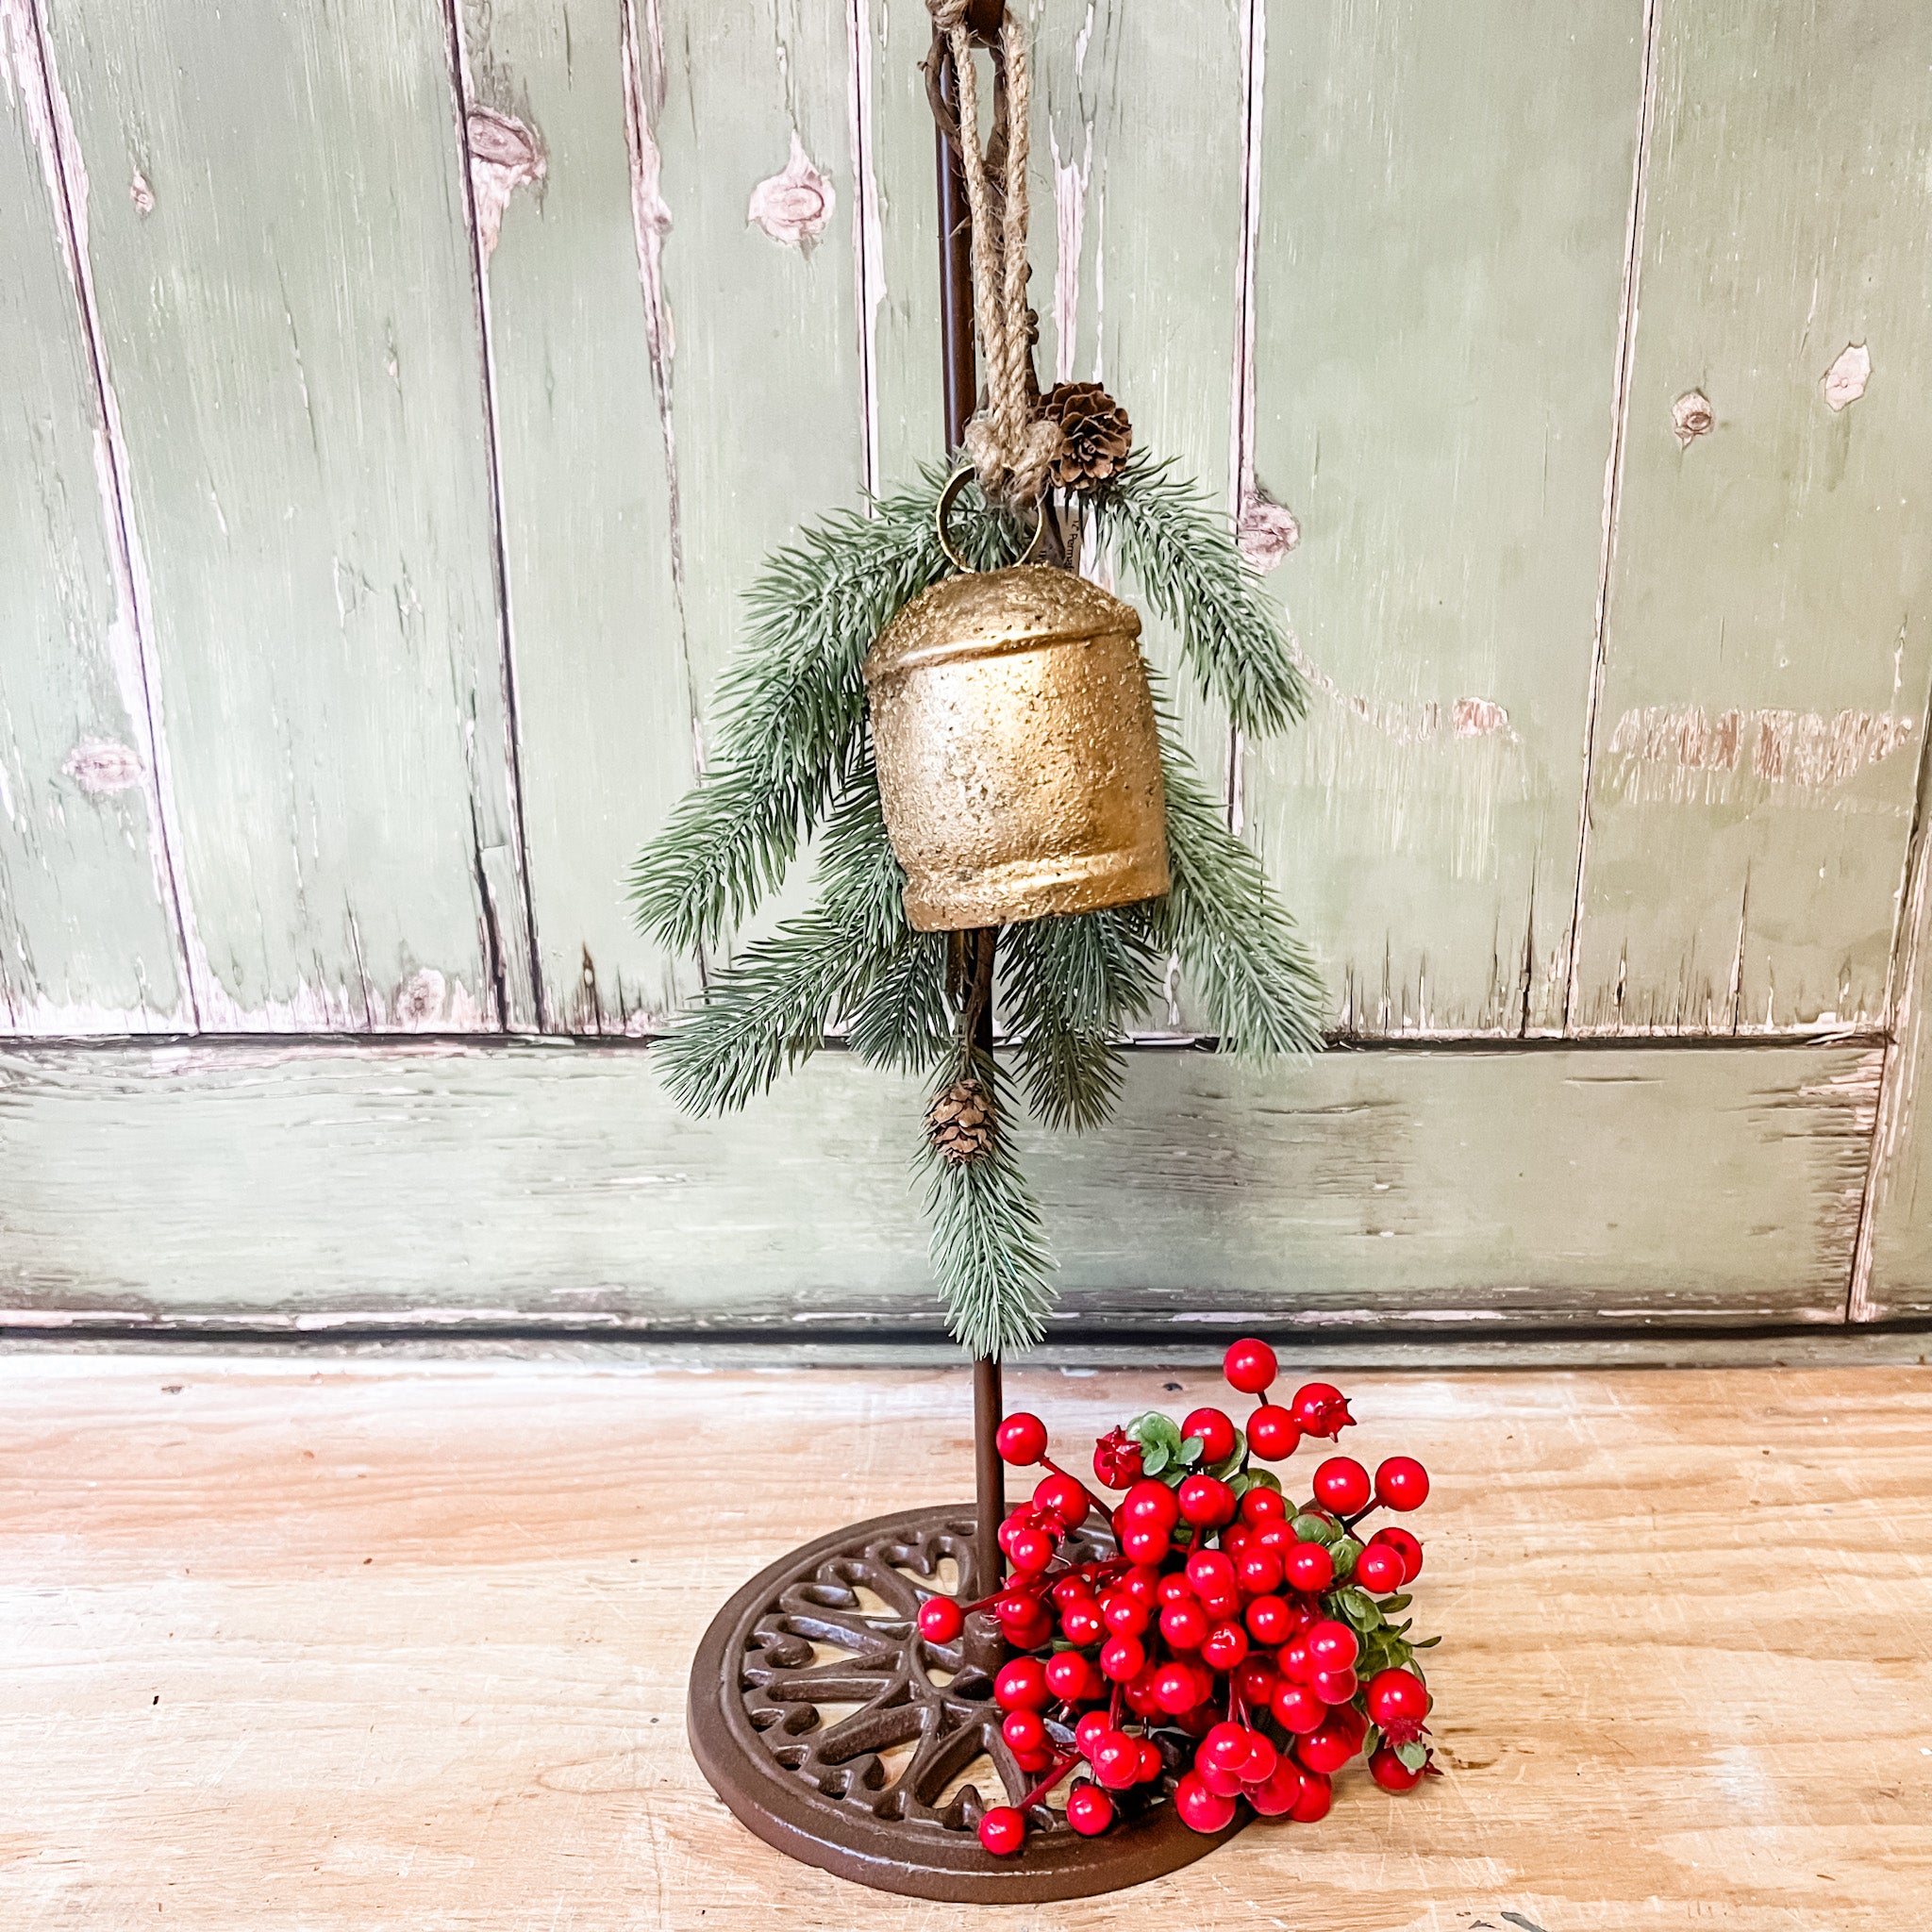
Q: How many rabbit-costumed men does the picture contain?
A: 0